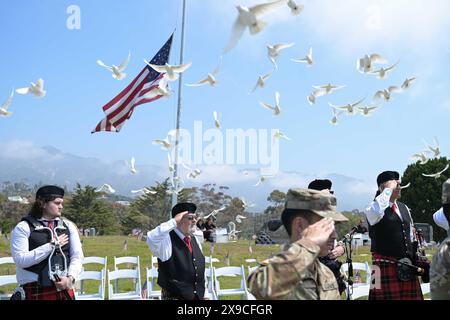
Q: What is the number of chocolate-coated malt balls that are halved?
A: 0